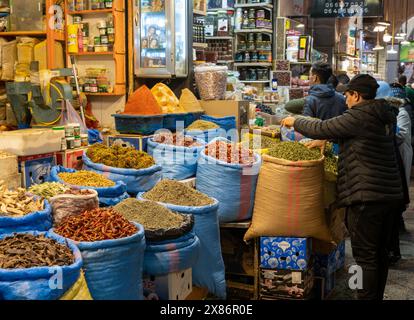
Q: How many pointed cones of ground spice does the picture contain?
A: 3